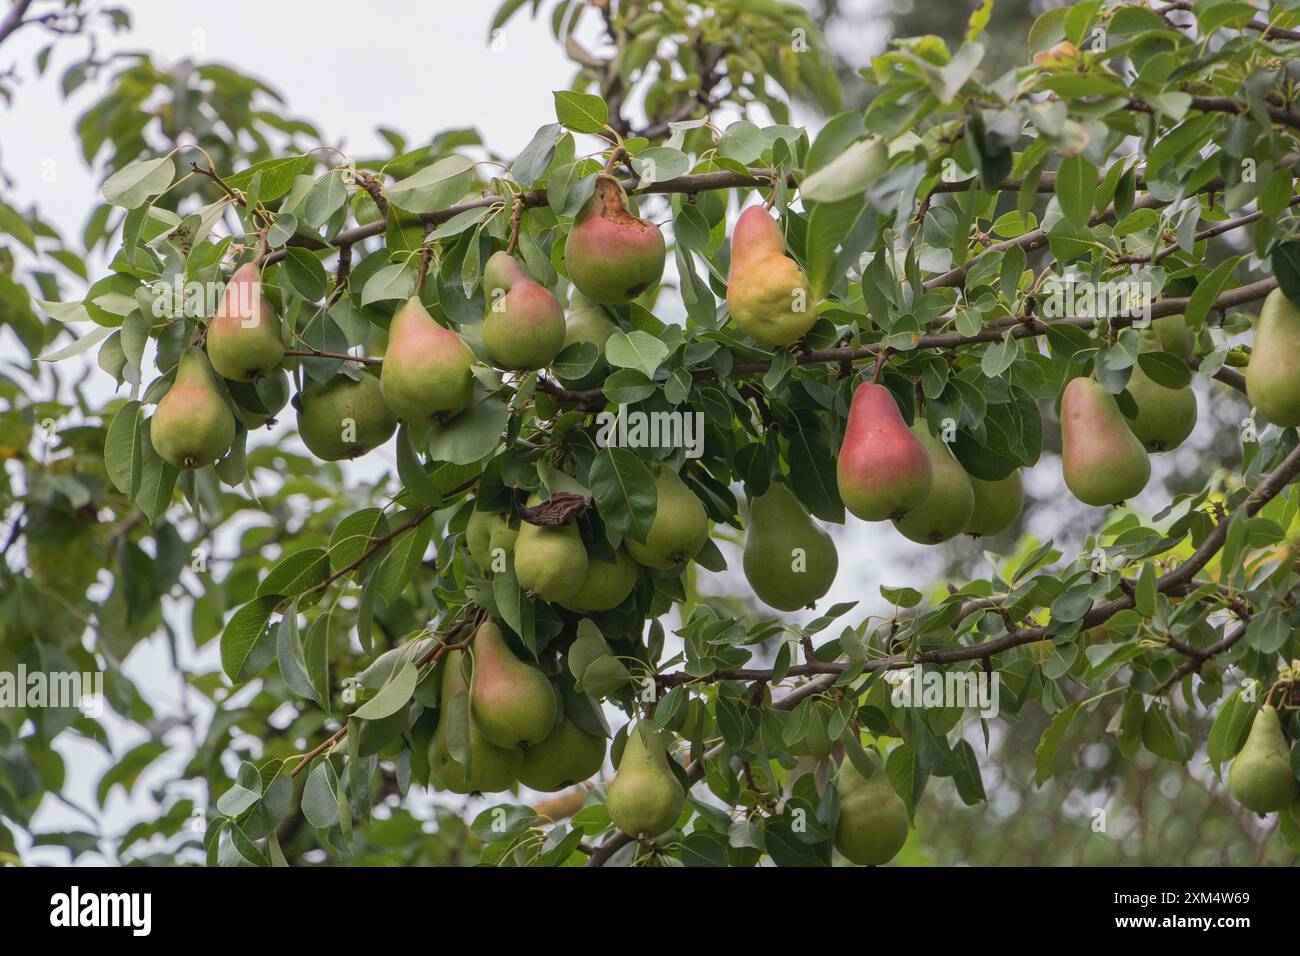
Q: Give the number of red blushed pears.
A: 9